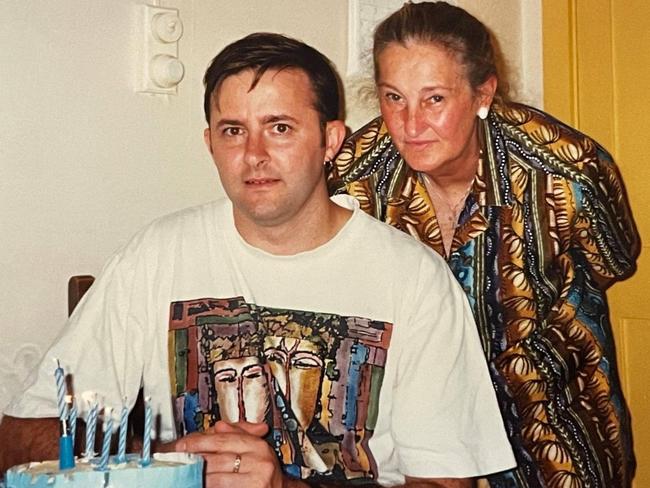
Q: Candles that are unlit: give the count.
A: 1